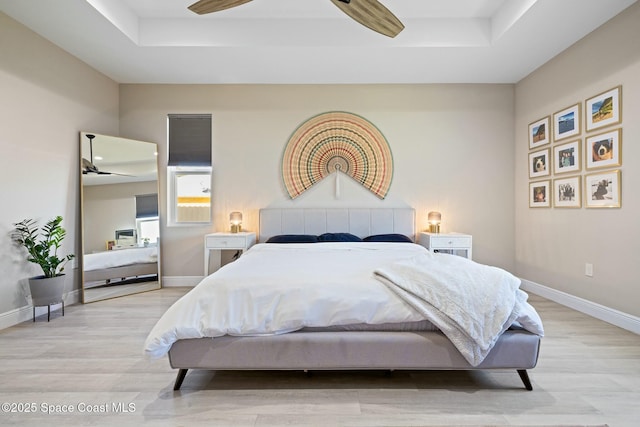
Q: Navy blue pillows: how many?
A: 3